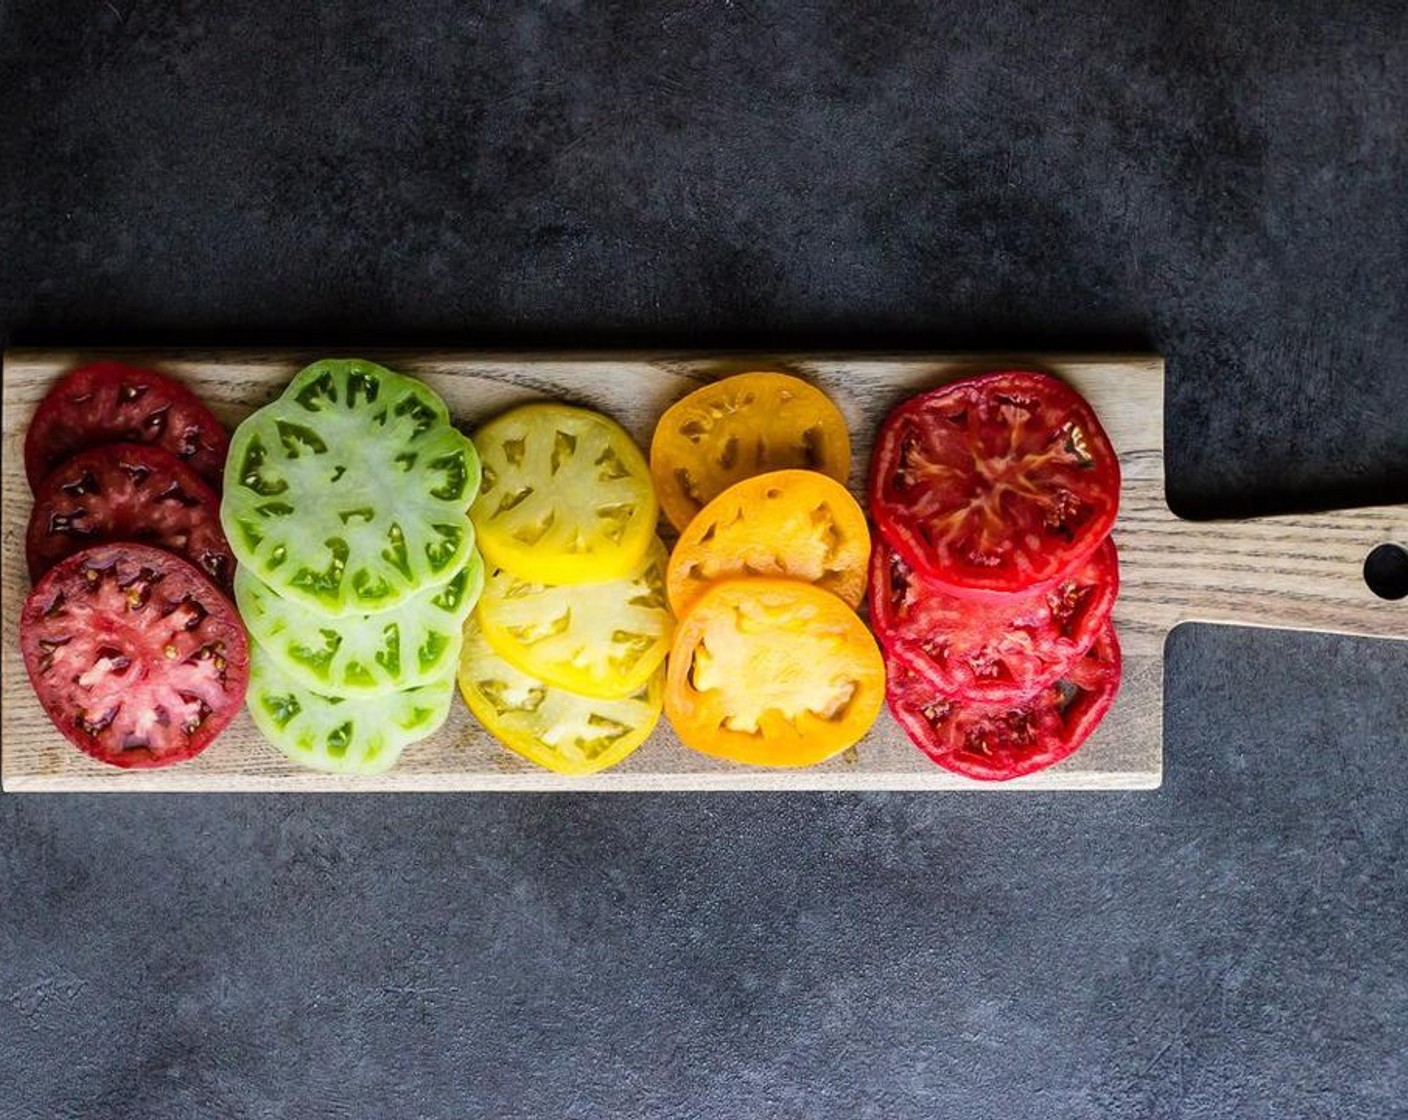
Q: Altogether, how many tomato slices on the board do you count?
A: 15